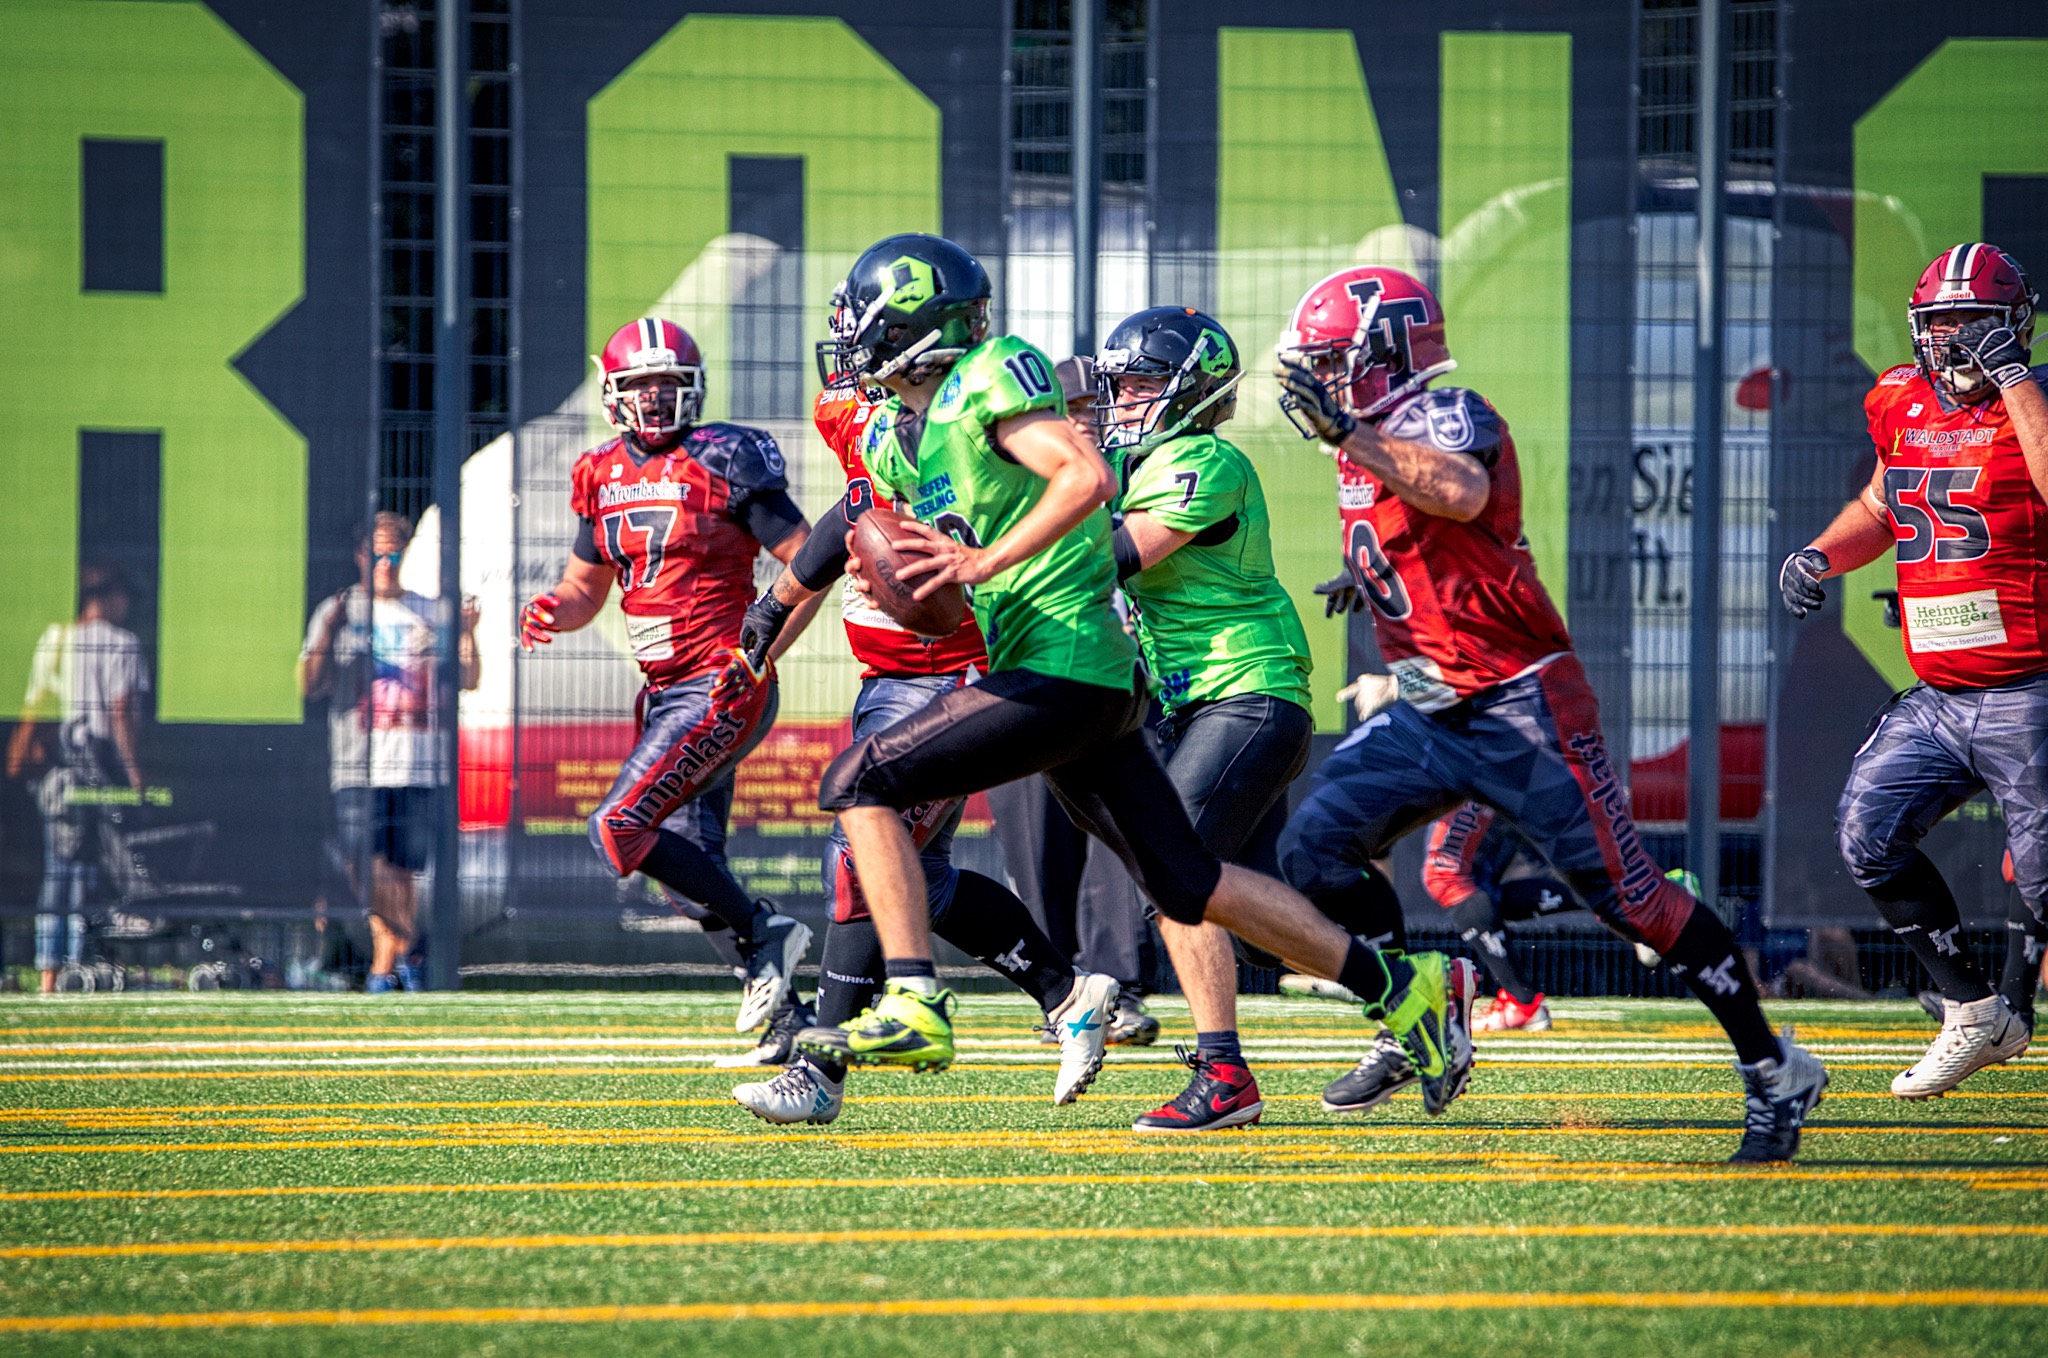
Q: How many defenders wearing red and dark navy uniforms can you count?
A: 4